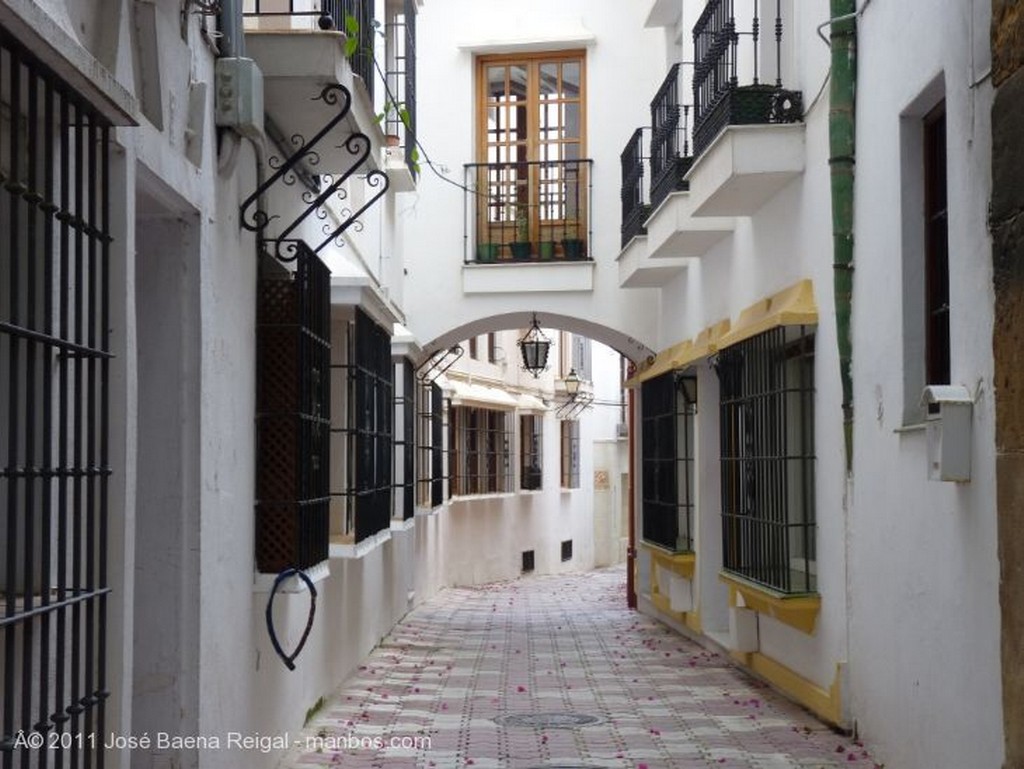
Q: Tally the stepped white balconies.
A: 3